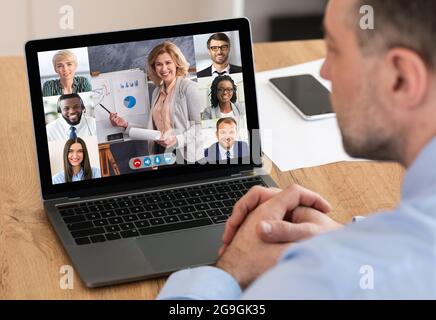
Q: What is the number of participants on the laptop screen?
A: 7